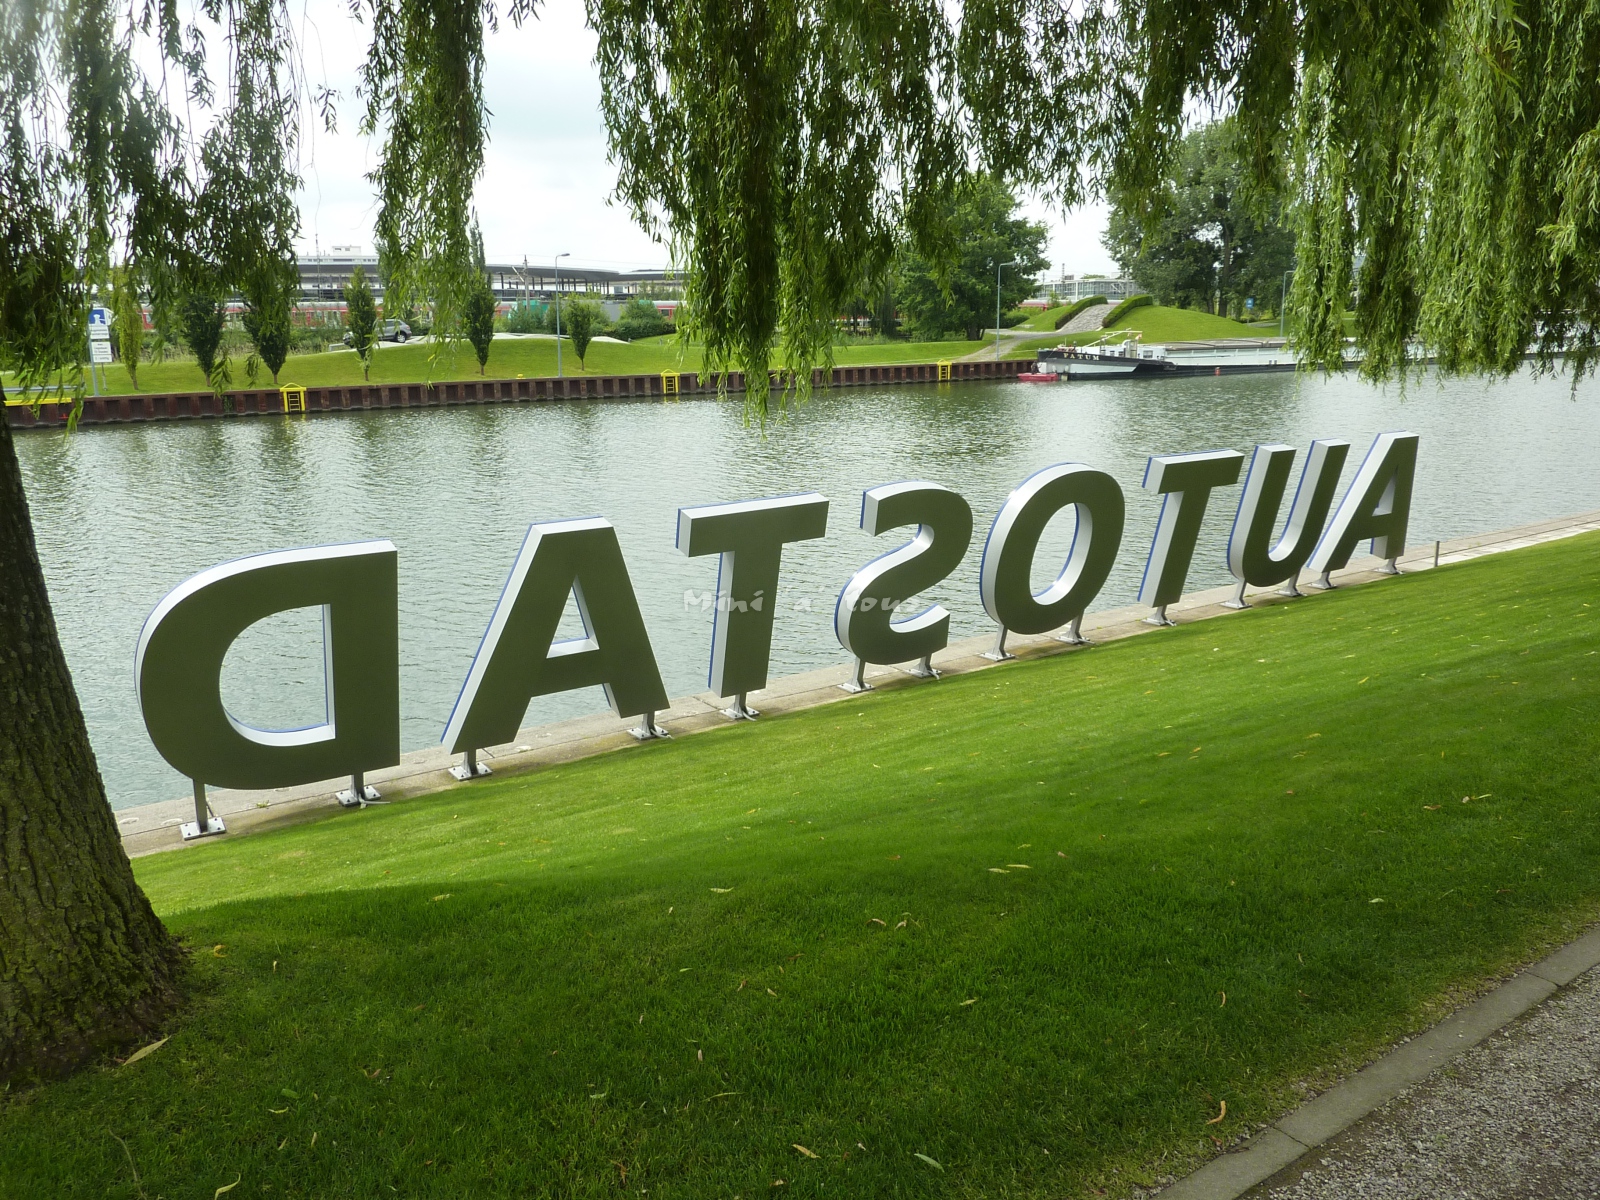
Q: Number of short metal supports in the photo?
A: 14